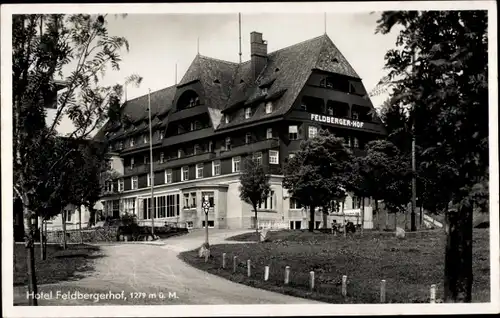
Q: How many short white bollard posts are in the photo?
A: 9